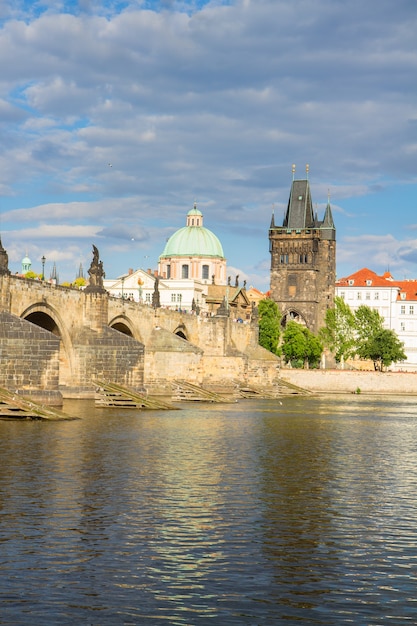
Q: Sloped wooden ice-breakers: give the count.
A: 5